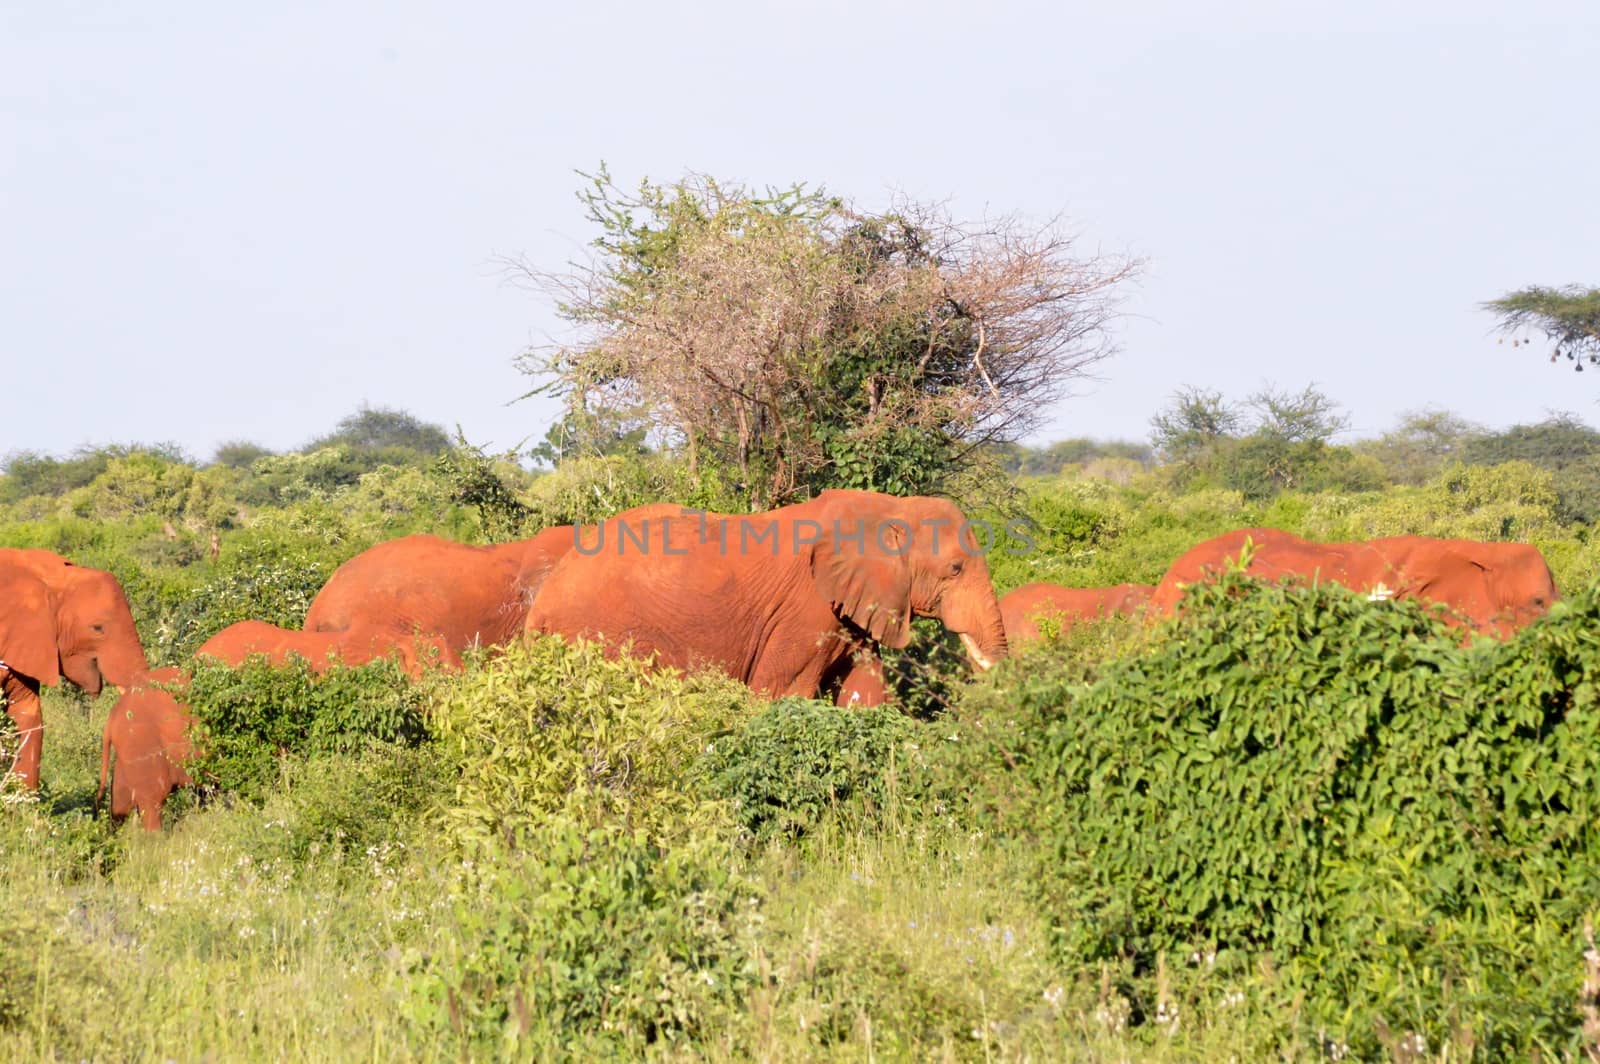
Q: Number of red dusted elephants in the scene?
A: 7